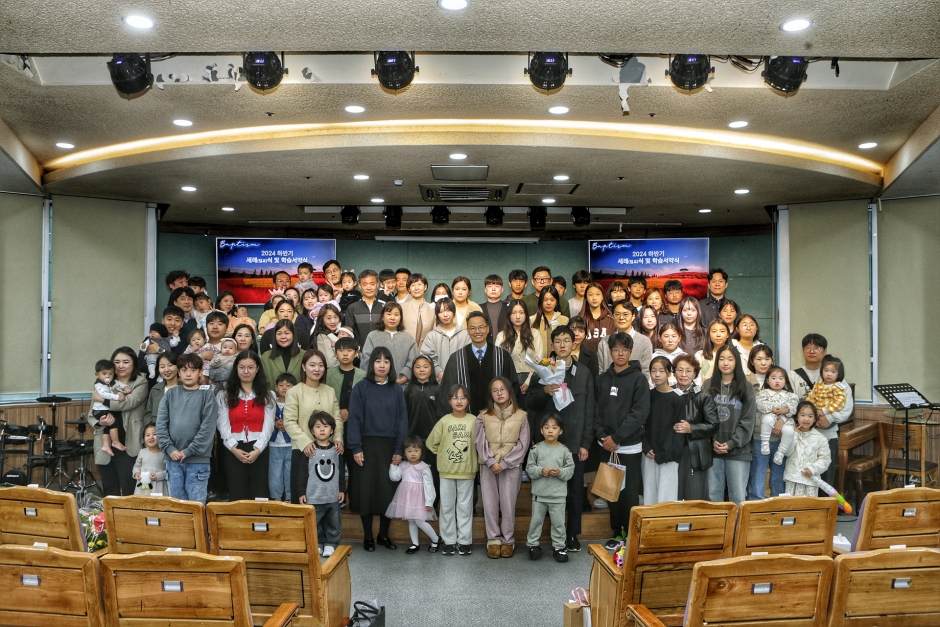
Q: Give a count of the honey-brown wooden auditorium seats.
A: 10